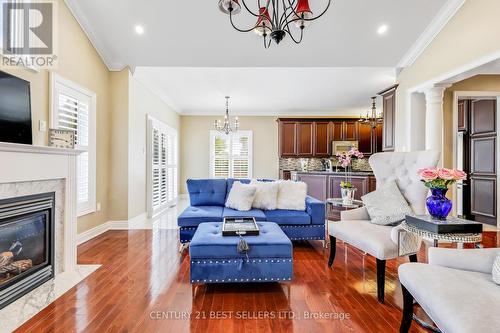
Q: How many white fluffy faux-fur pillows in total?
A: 3